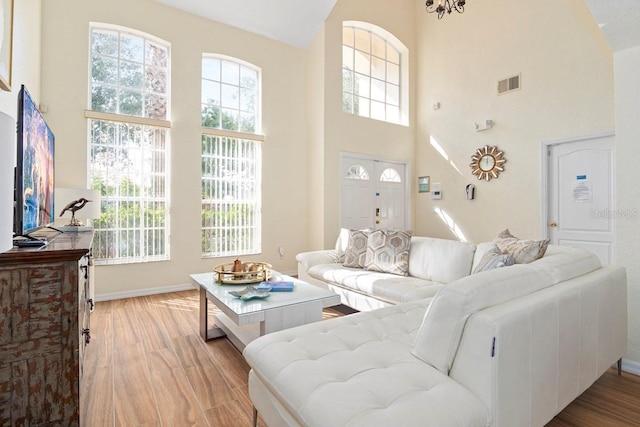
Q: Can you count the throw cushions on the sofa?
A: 5